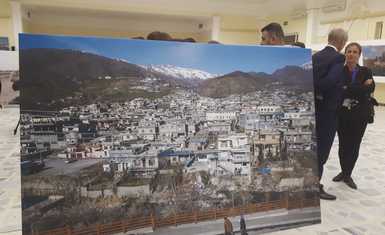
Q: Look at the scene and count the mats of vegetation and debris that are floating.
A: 0